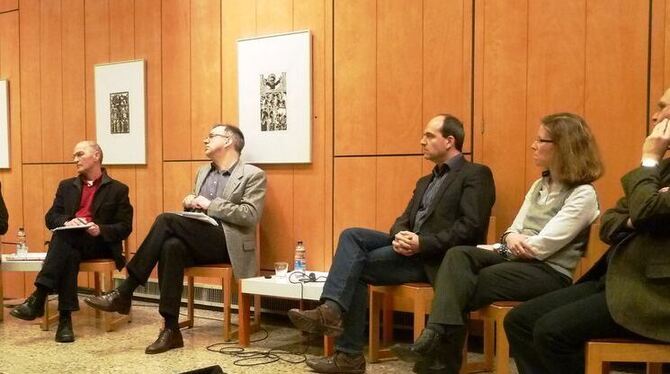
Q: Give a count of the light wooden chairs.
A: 5